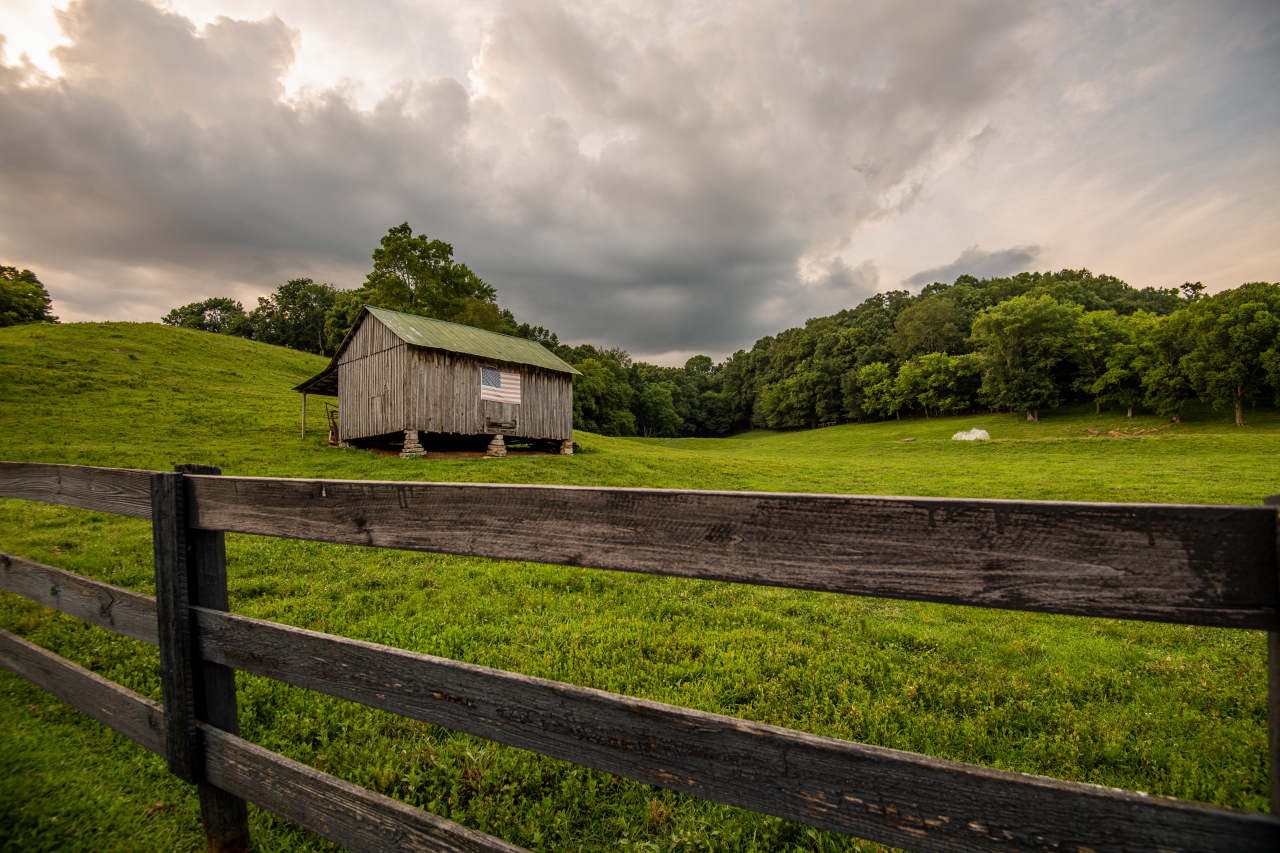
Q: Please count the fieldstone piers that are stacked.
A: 3